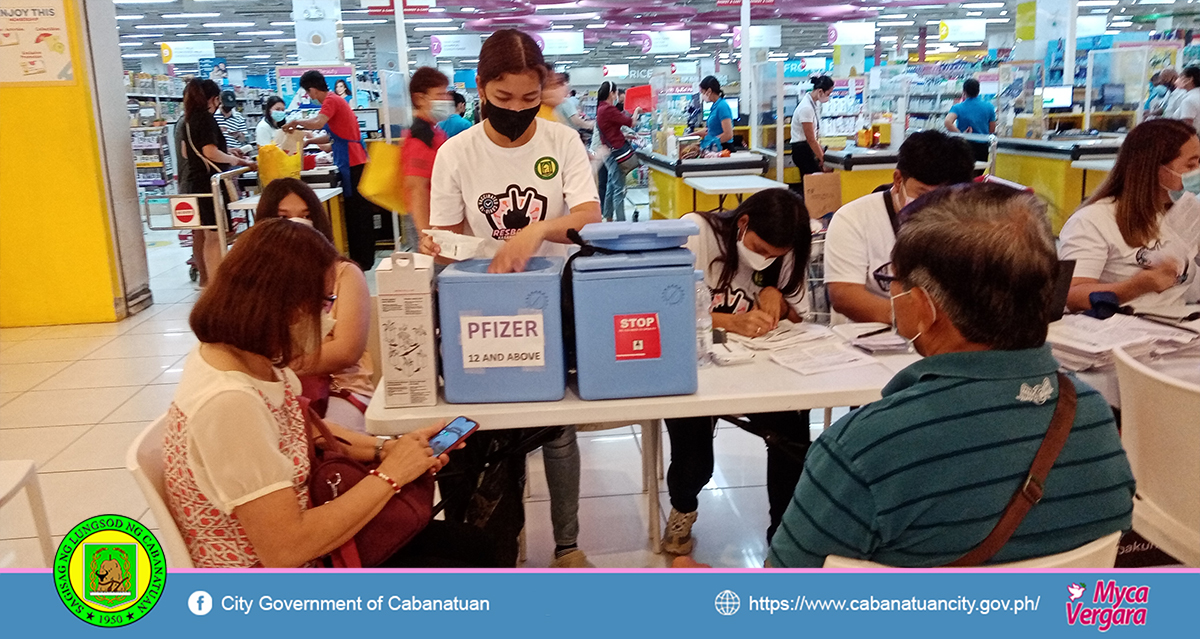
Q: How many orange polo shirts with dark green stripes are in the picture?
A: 0